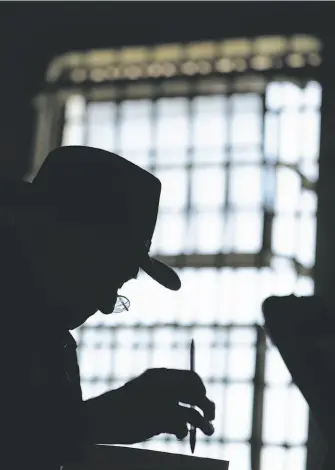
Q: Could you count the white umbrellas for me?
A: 0